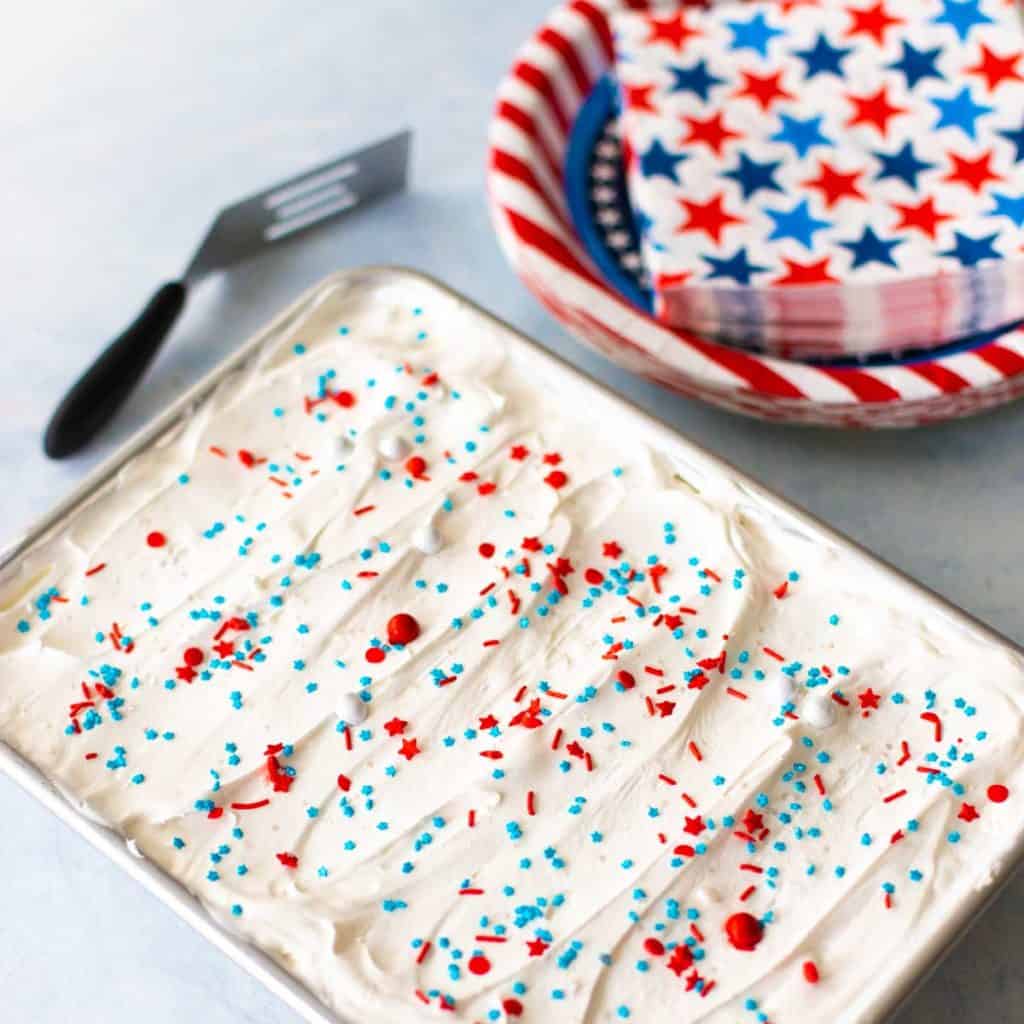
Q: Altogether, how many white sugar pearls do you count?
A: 6